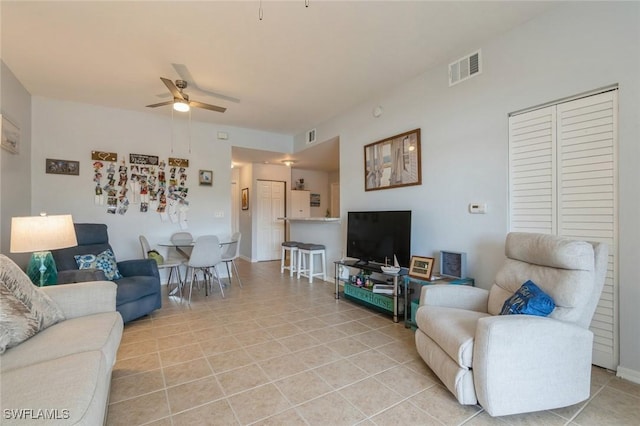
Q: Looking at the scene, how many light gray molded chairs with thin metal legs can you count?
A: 4